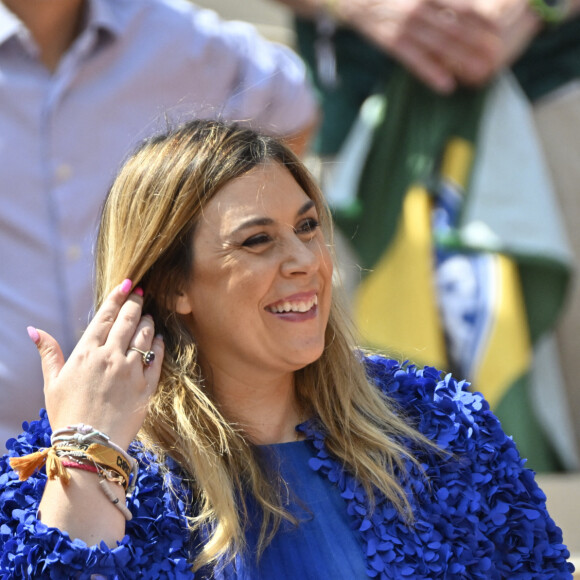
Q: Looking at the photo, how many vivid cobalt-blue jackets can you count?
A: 1